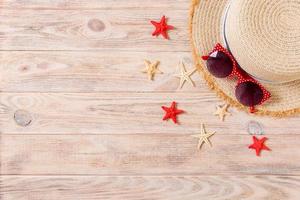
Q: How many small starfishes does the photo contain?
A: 7